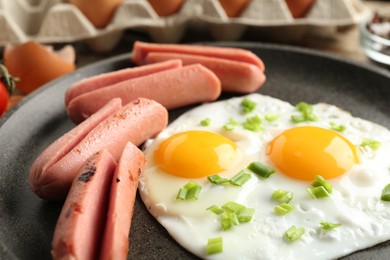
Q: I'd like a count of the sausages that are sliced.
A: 4